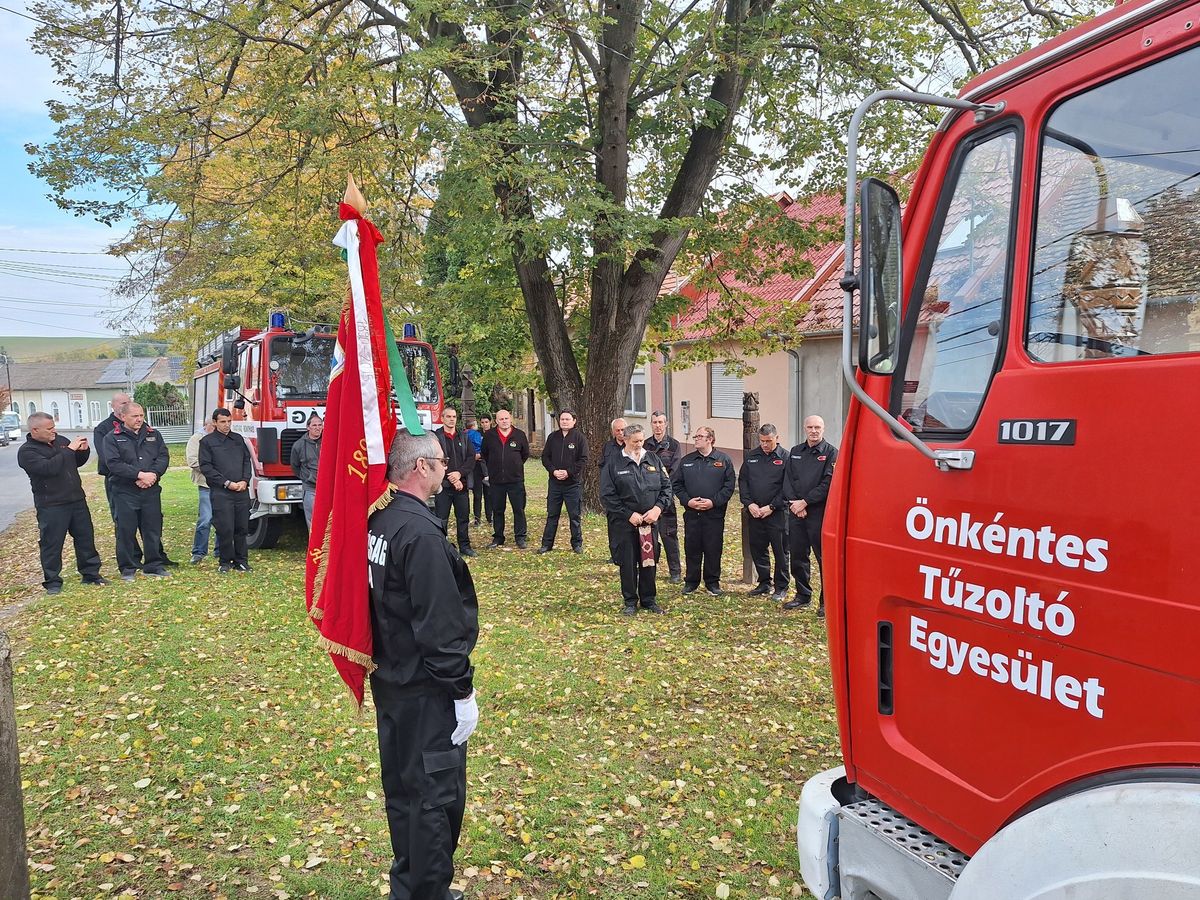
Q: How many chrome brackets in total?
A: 2